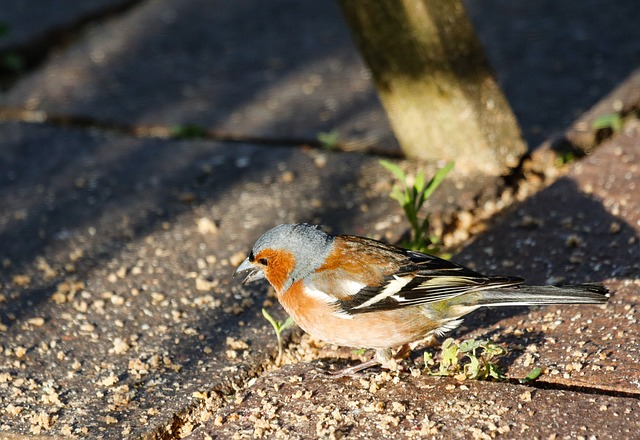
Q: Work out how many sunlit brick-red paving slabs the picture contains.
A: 2